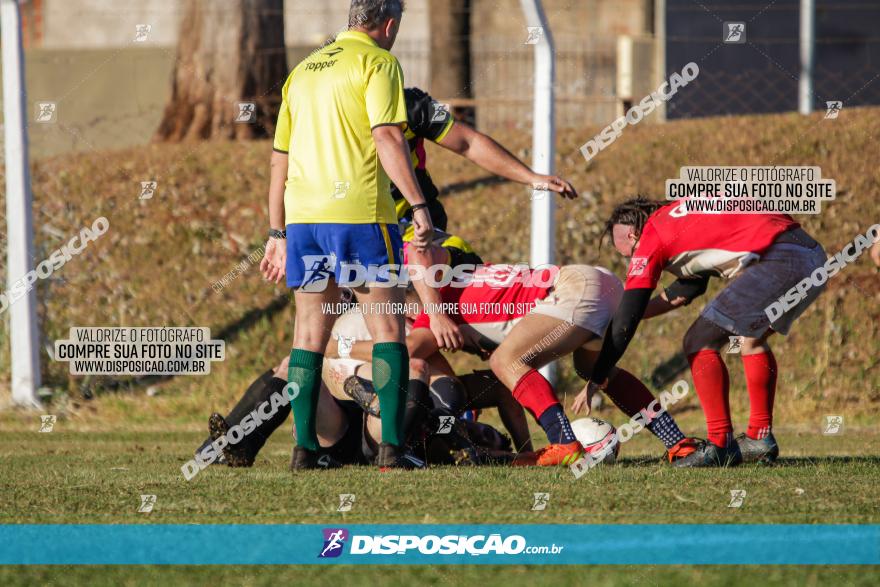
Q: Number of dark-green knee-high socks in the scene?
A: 2